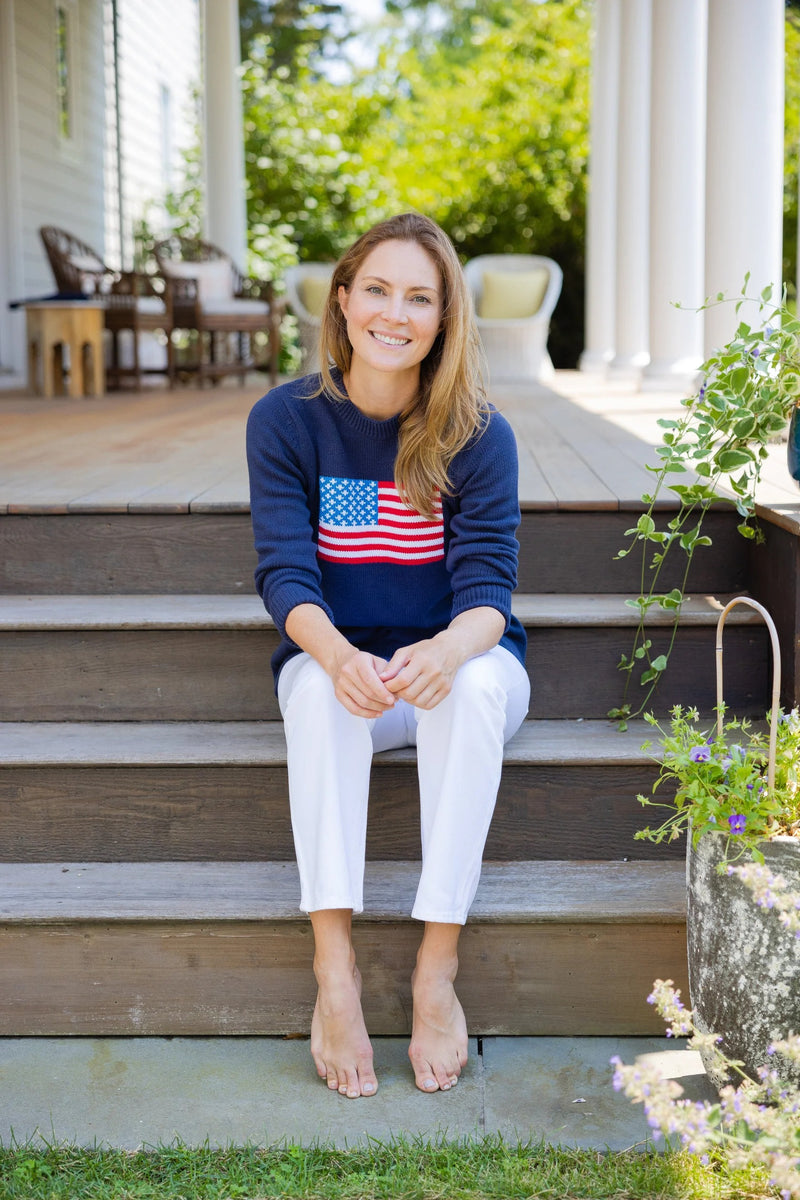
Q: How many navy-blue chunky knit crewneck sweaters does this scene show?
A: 1